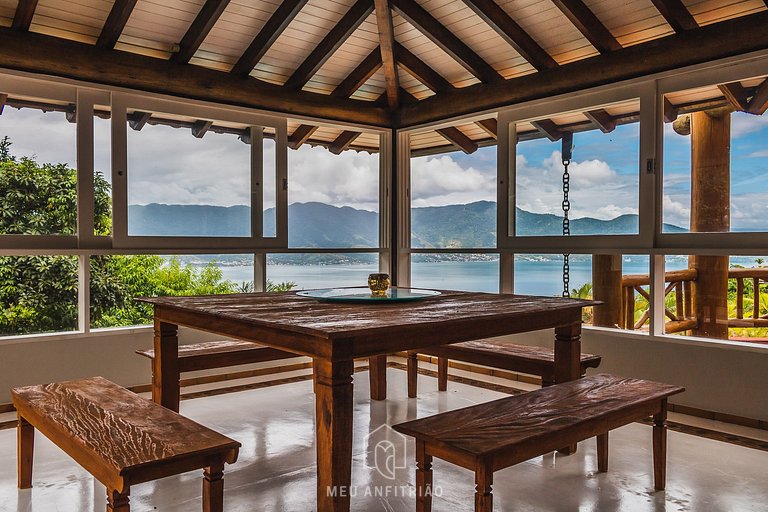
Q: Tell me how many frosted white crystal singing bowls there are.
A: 0